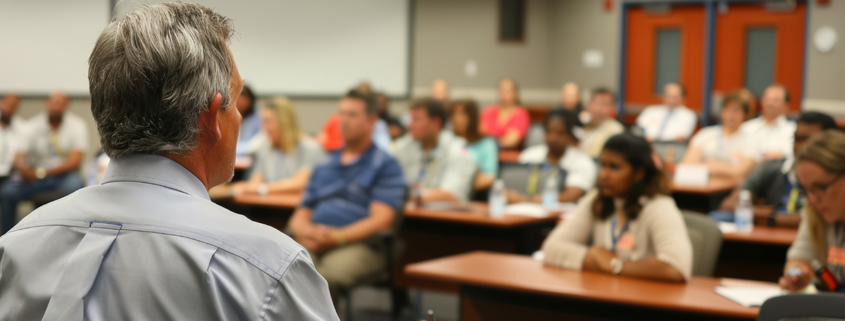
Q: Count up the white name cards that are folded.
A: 1